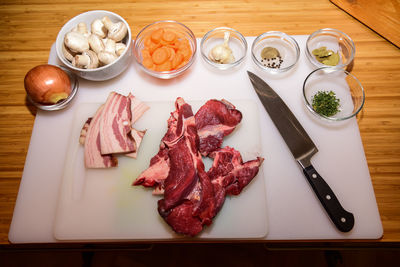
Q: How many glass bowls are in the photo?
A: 6